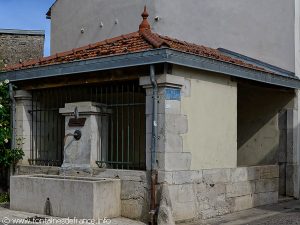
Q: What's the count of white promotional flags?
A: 0